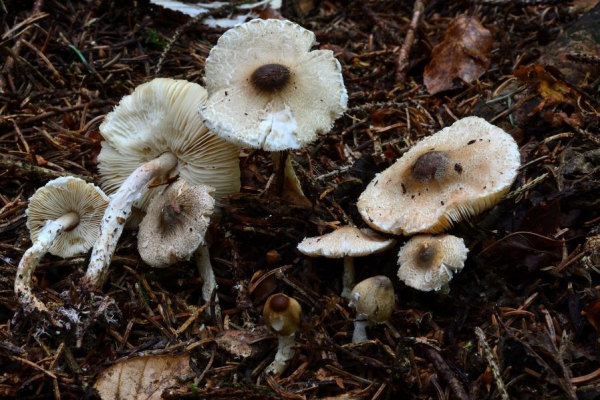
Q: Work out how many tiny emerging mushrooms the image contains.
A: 2